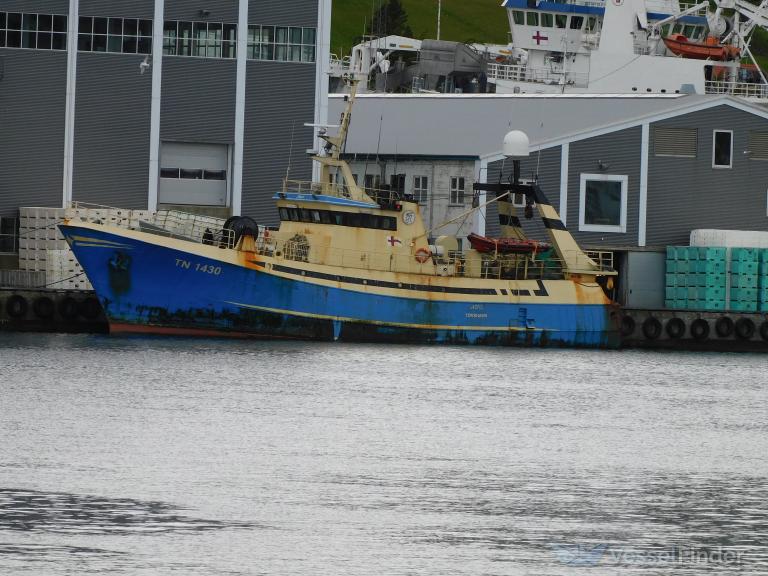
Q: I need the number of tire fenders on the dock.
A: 11